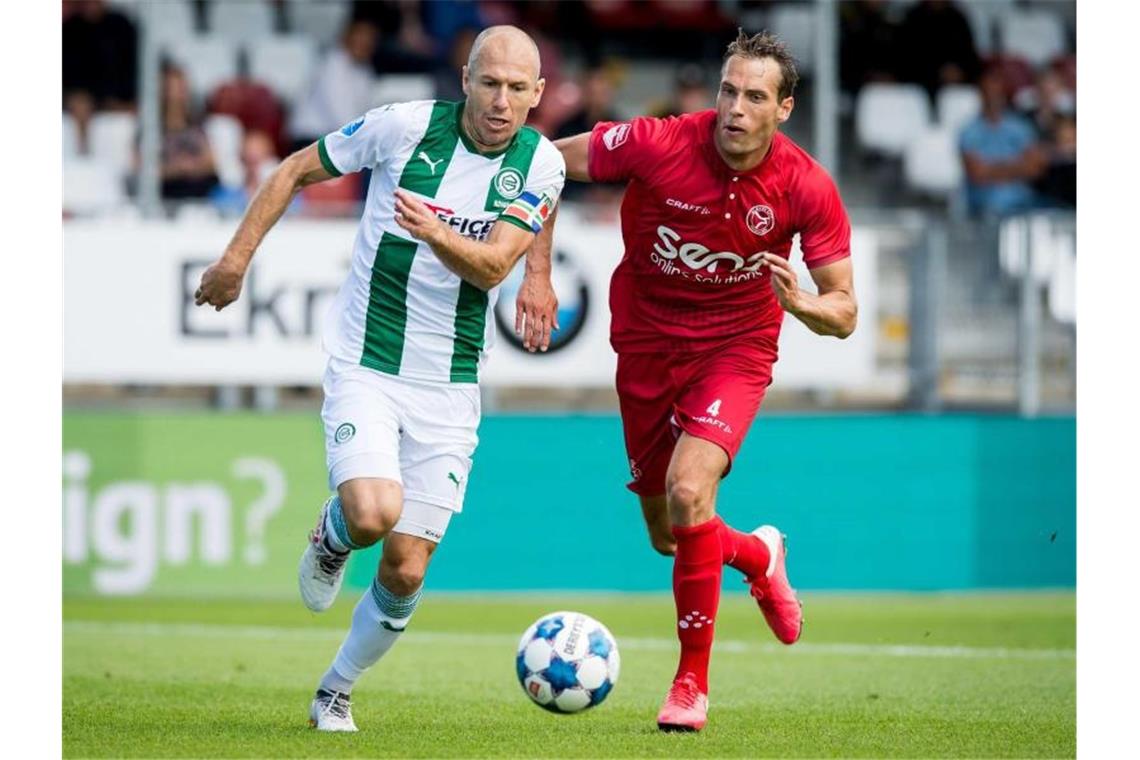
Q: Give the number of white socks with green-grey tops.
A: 2